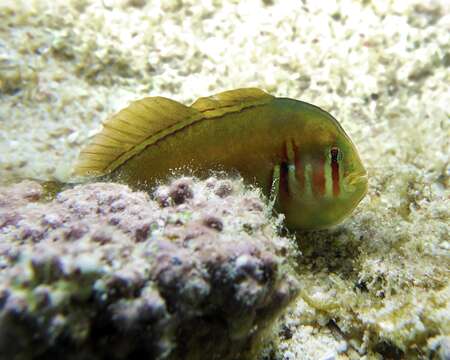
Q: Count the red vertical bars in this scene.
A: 4